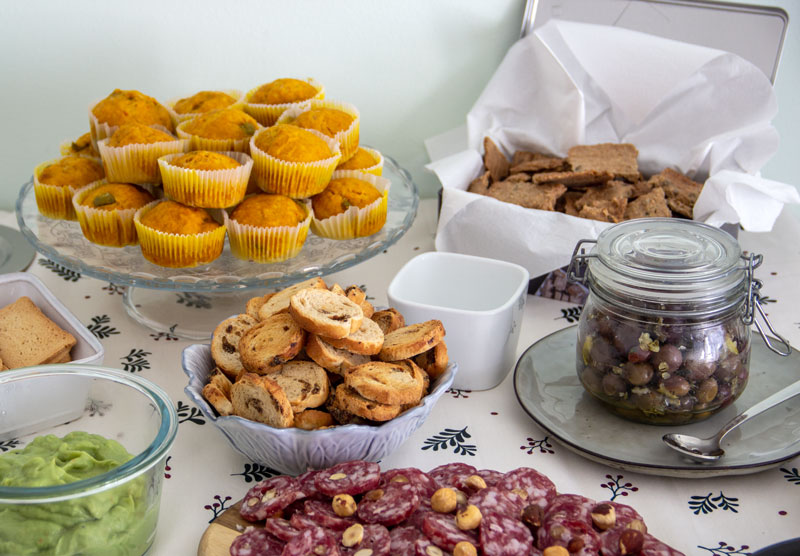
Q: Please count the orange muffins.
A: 15